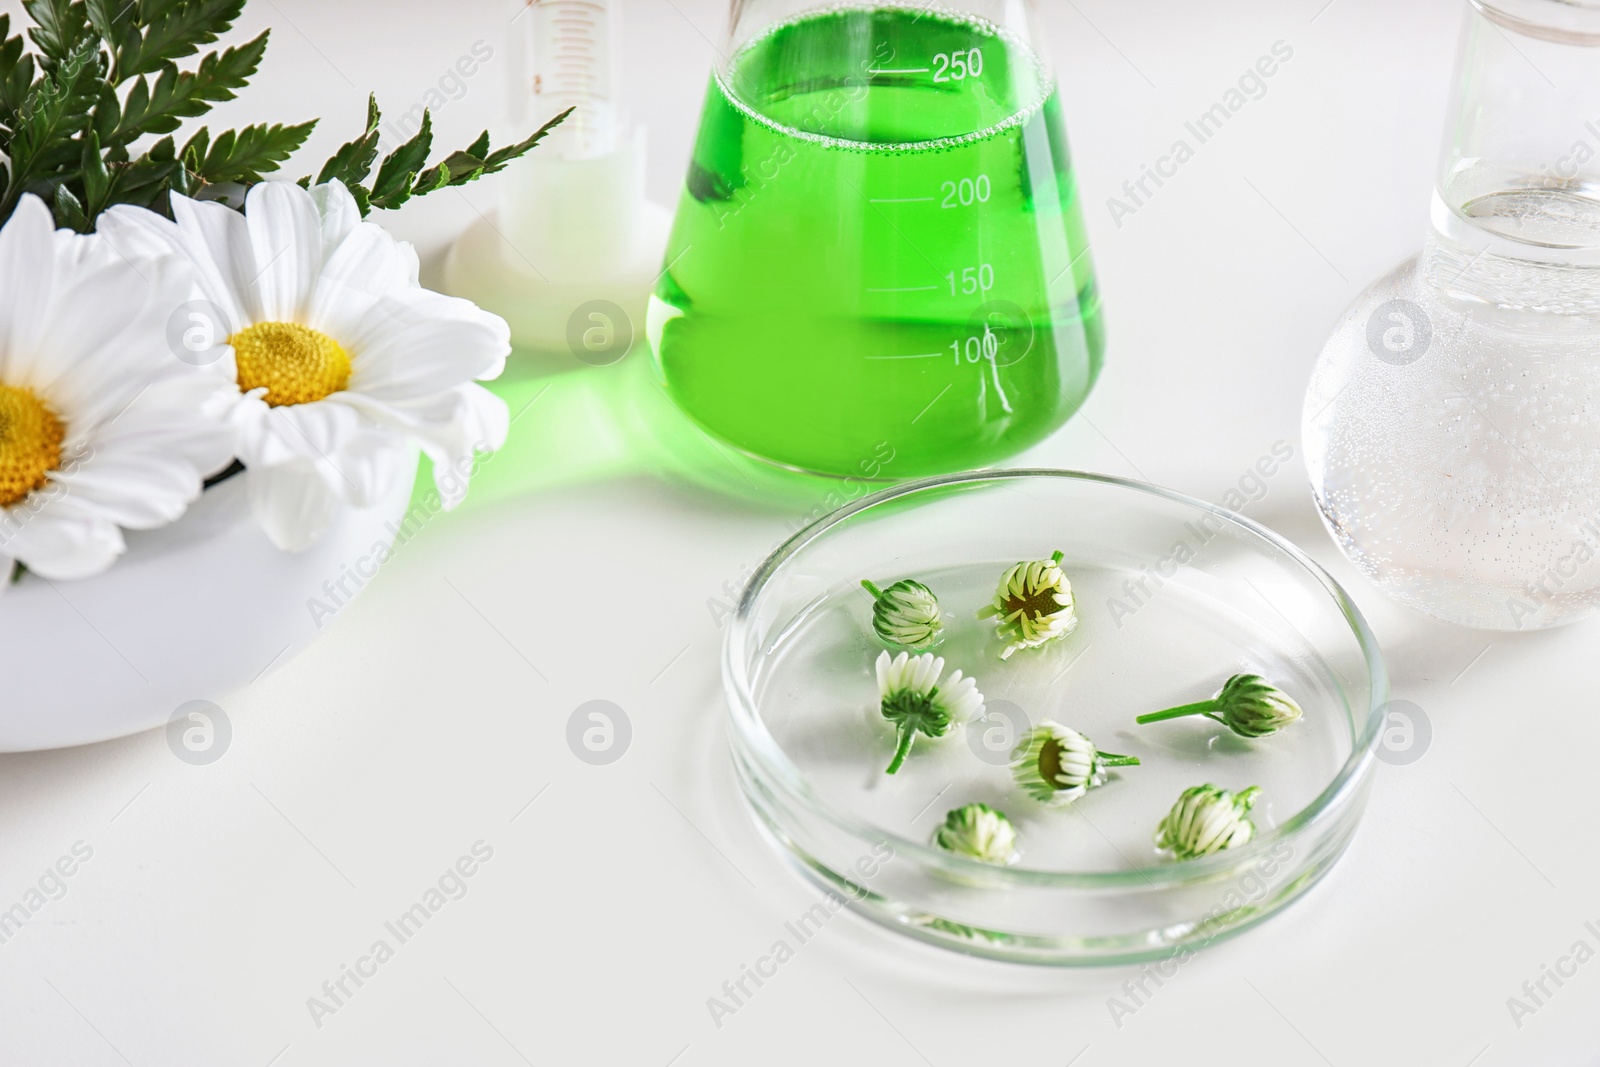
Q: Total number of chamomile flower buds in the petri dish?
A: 7